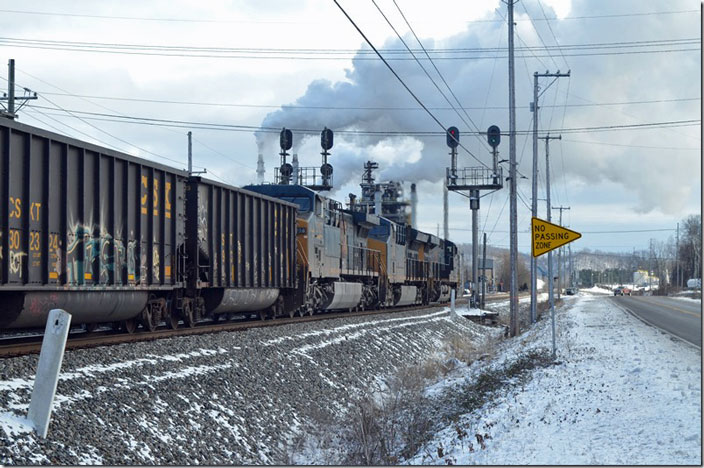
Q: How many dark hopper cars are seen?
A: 2